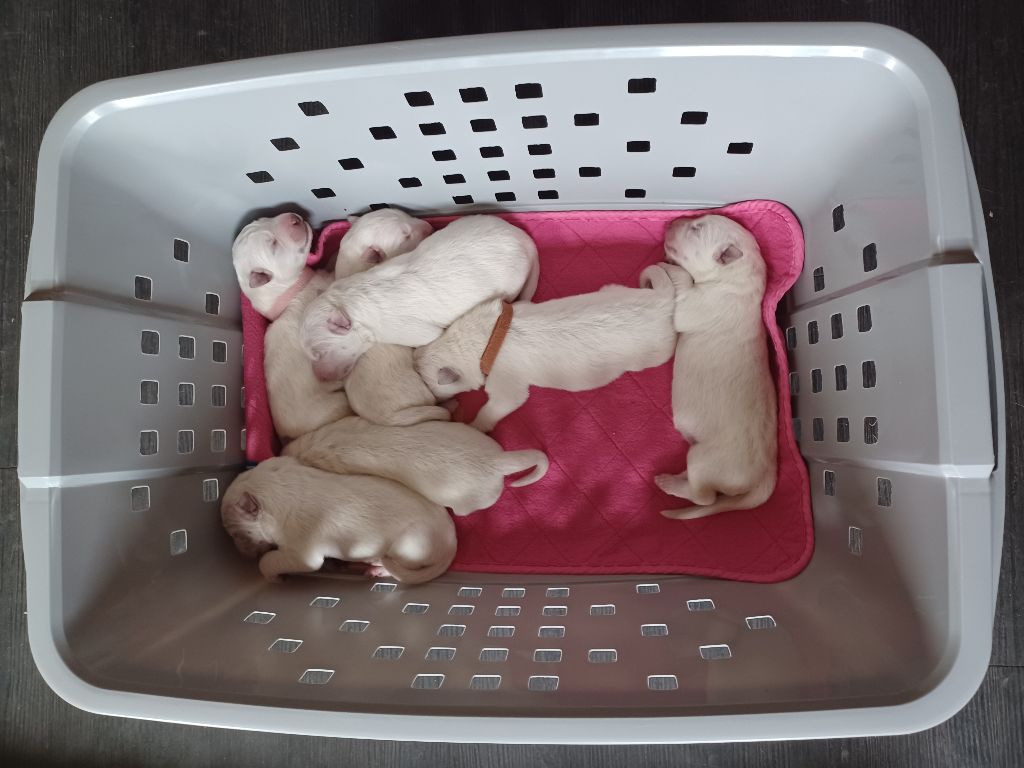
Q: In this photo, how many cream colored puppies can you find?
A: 7